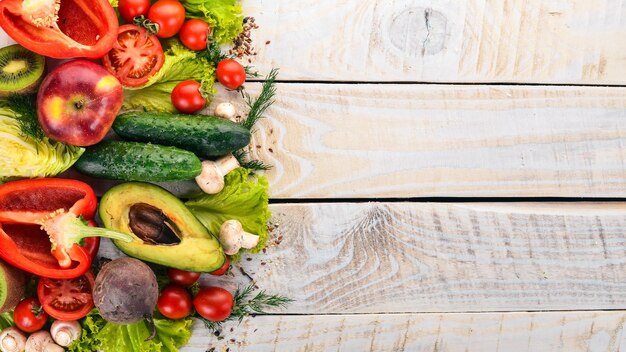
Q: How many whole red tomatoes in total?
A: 10